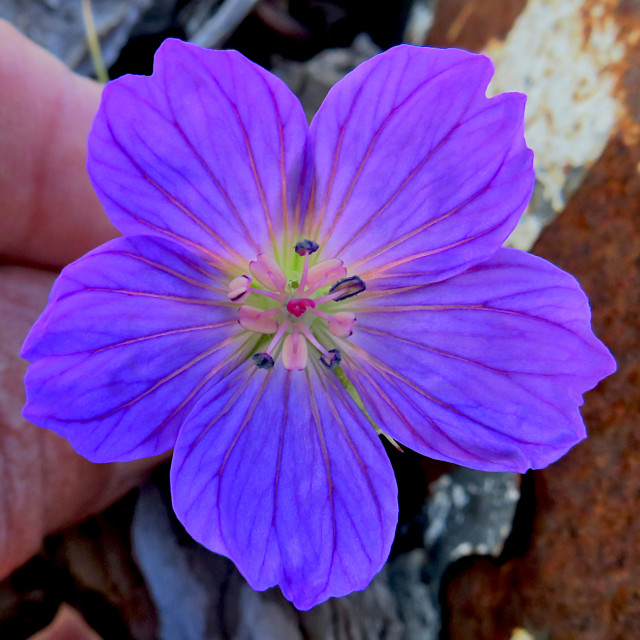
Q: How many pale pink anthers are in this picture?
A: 6